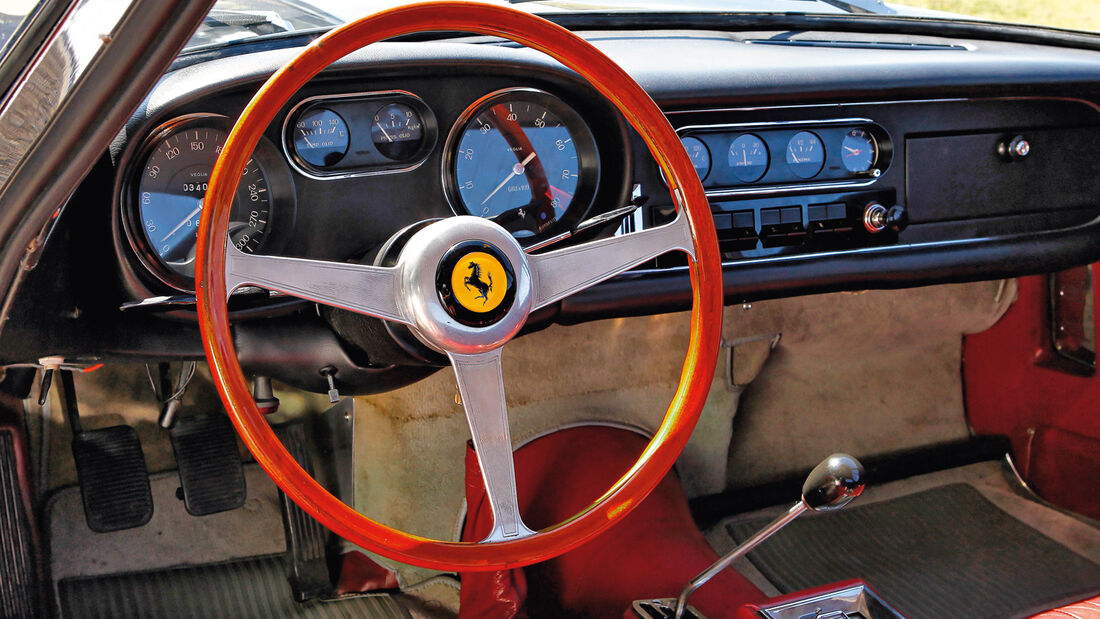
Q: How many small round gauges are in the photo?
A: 6